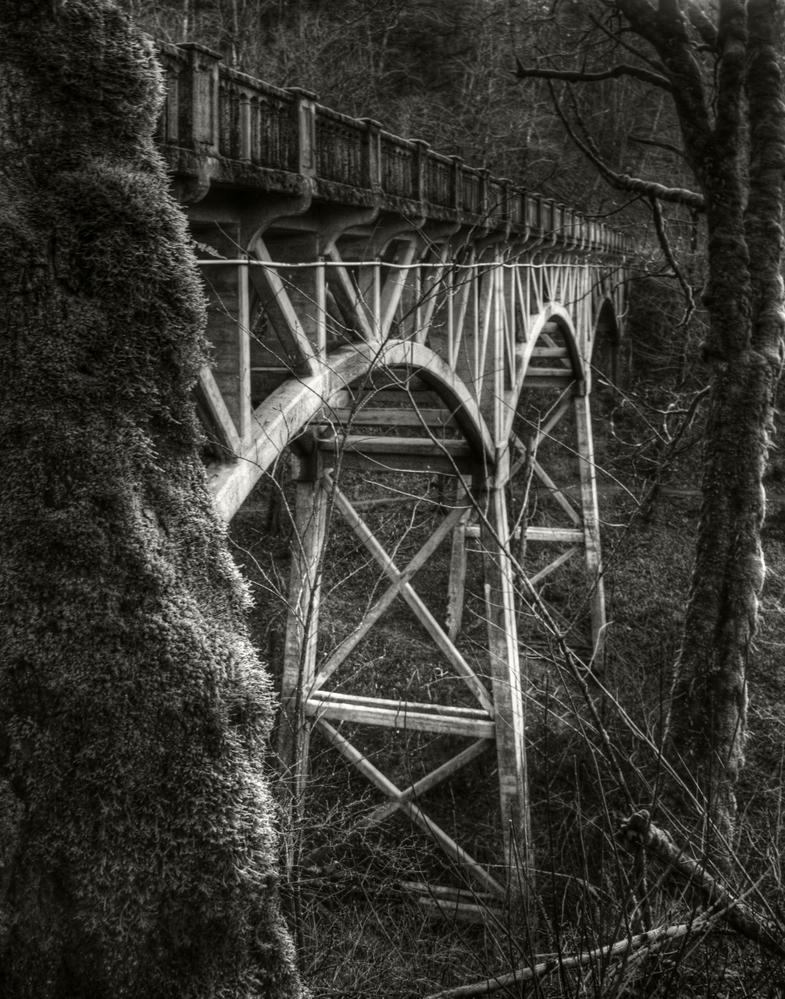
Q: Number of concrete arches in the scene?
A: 3